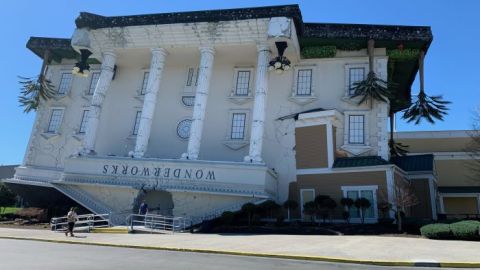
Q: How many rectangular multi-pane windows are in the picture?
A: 11